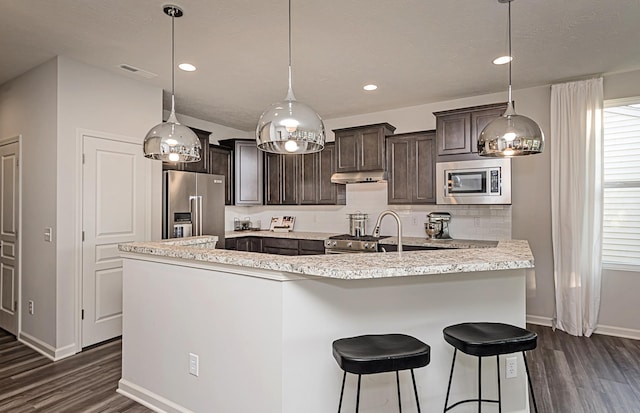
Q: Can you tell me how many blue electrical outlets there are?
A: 0